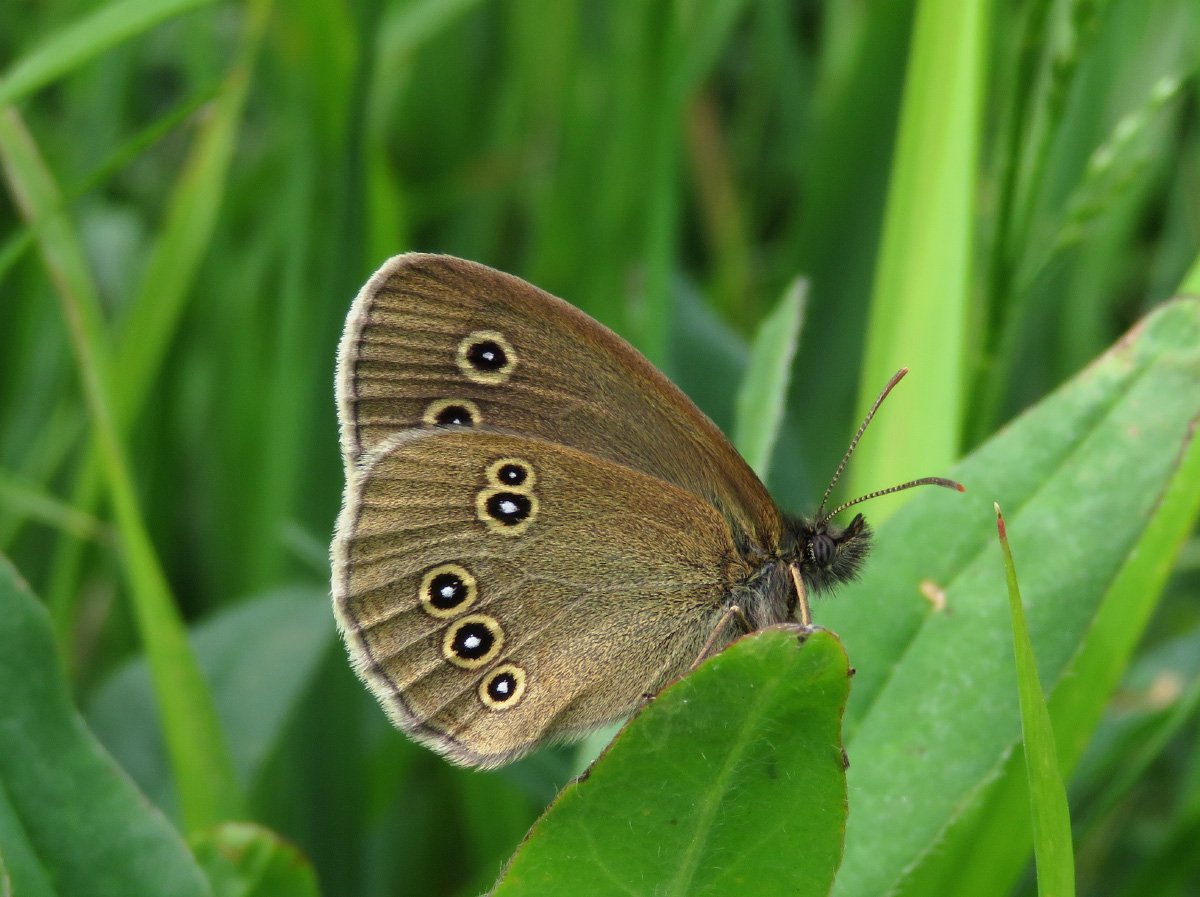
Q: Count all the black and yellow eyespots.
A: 7